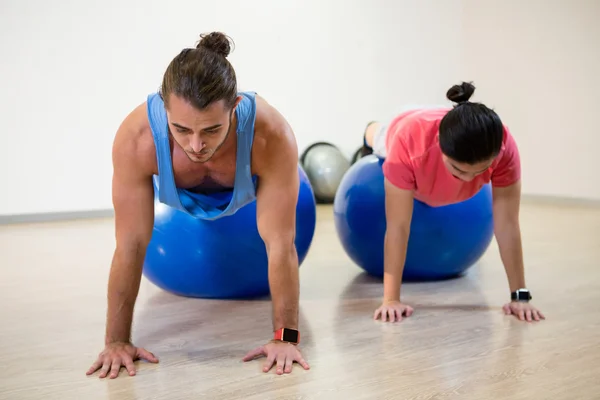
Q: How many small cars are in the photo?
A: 0